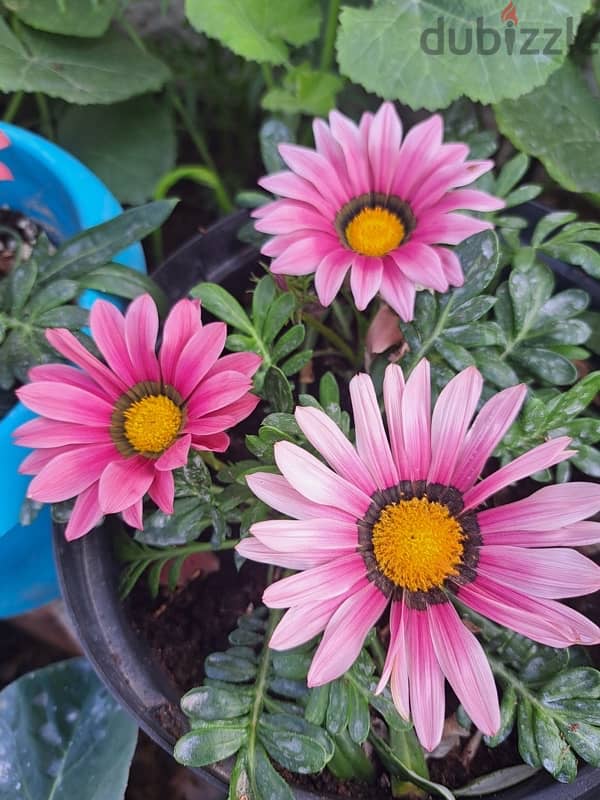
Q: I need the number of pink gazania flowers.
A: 3